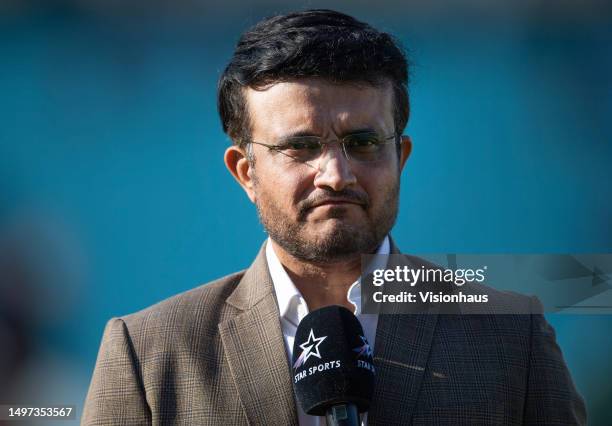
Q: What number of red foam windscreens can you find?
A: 0